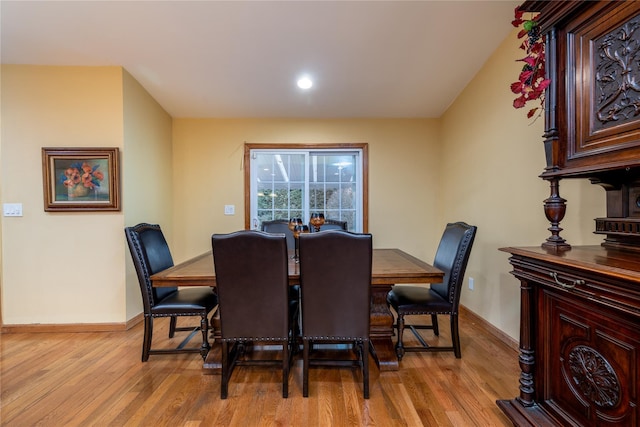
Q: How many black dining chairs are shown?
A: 6